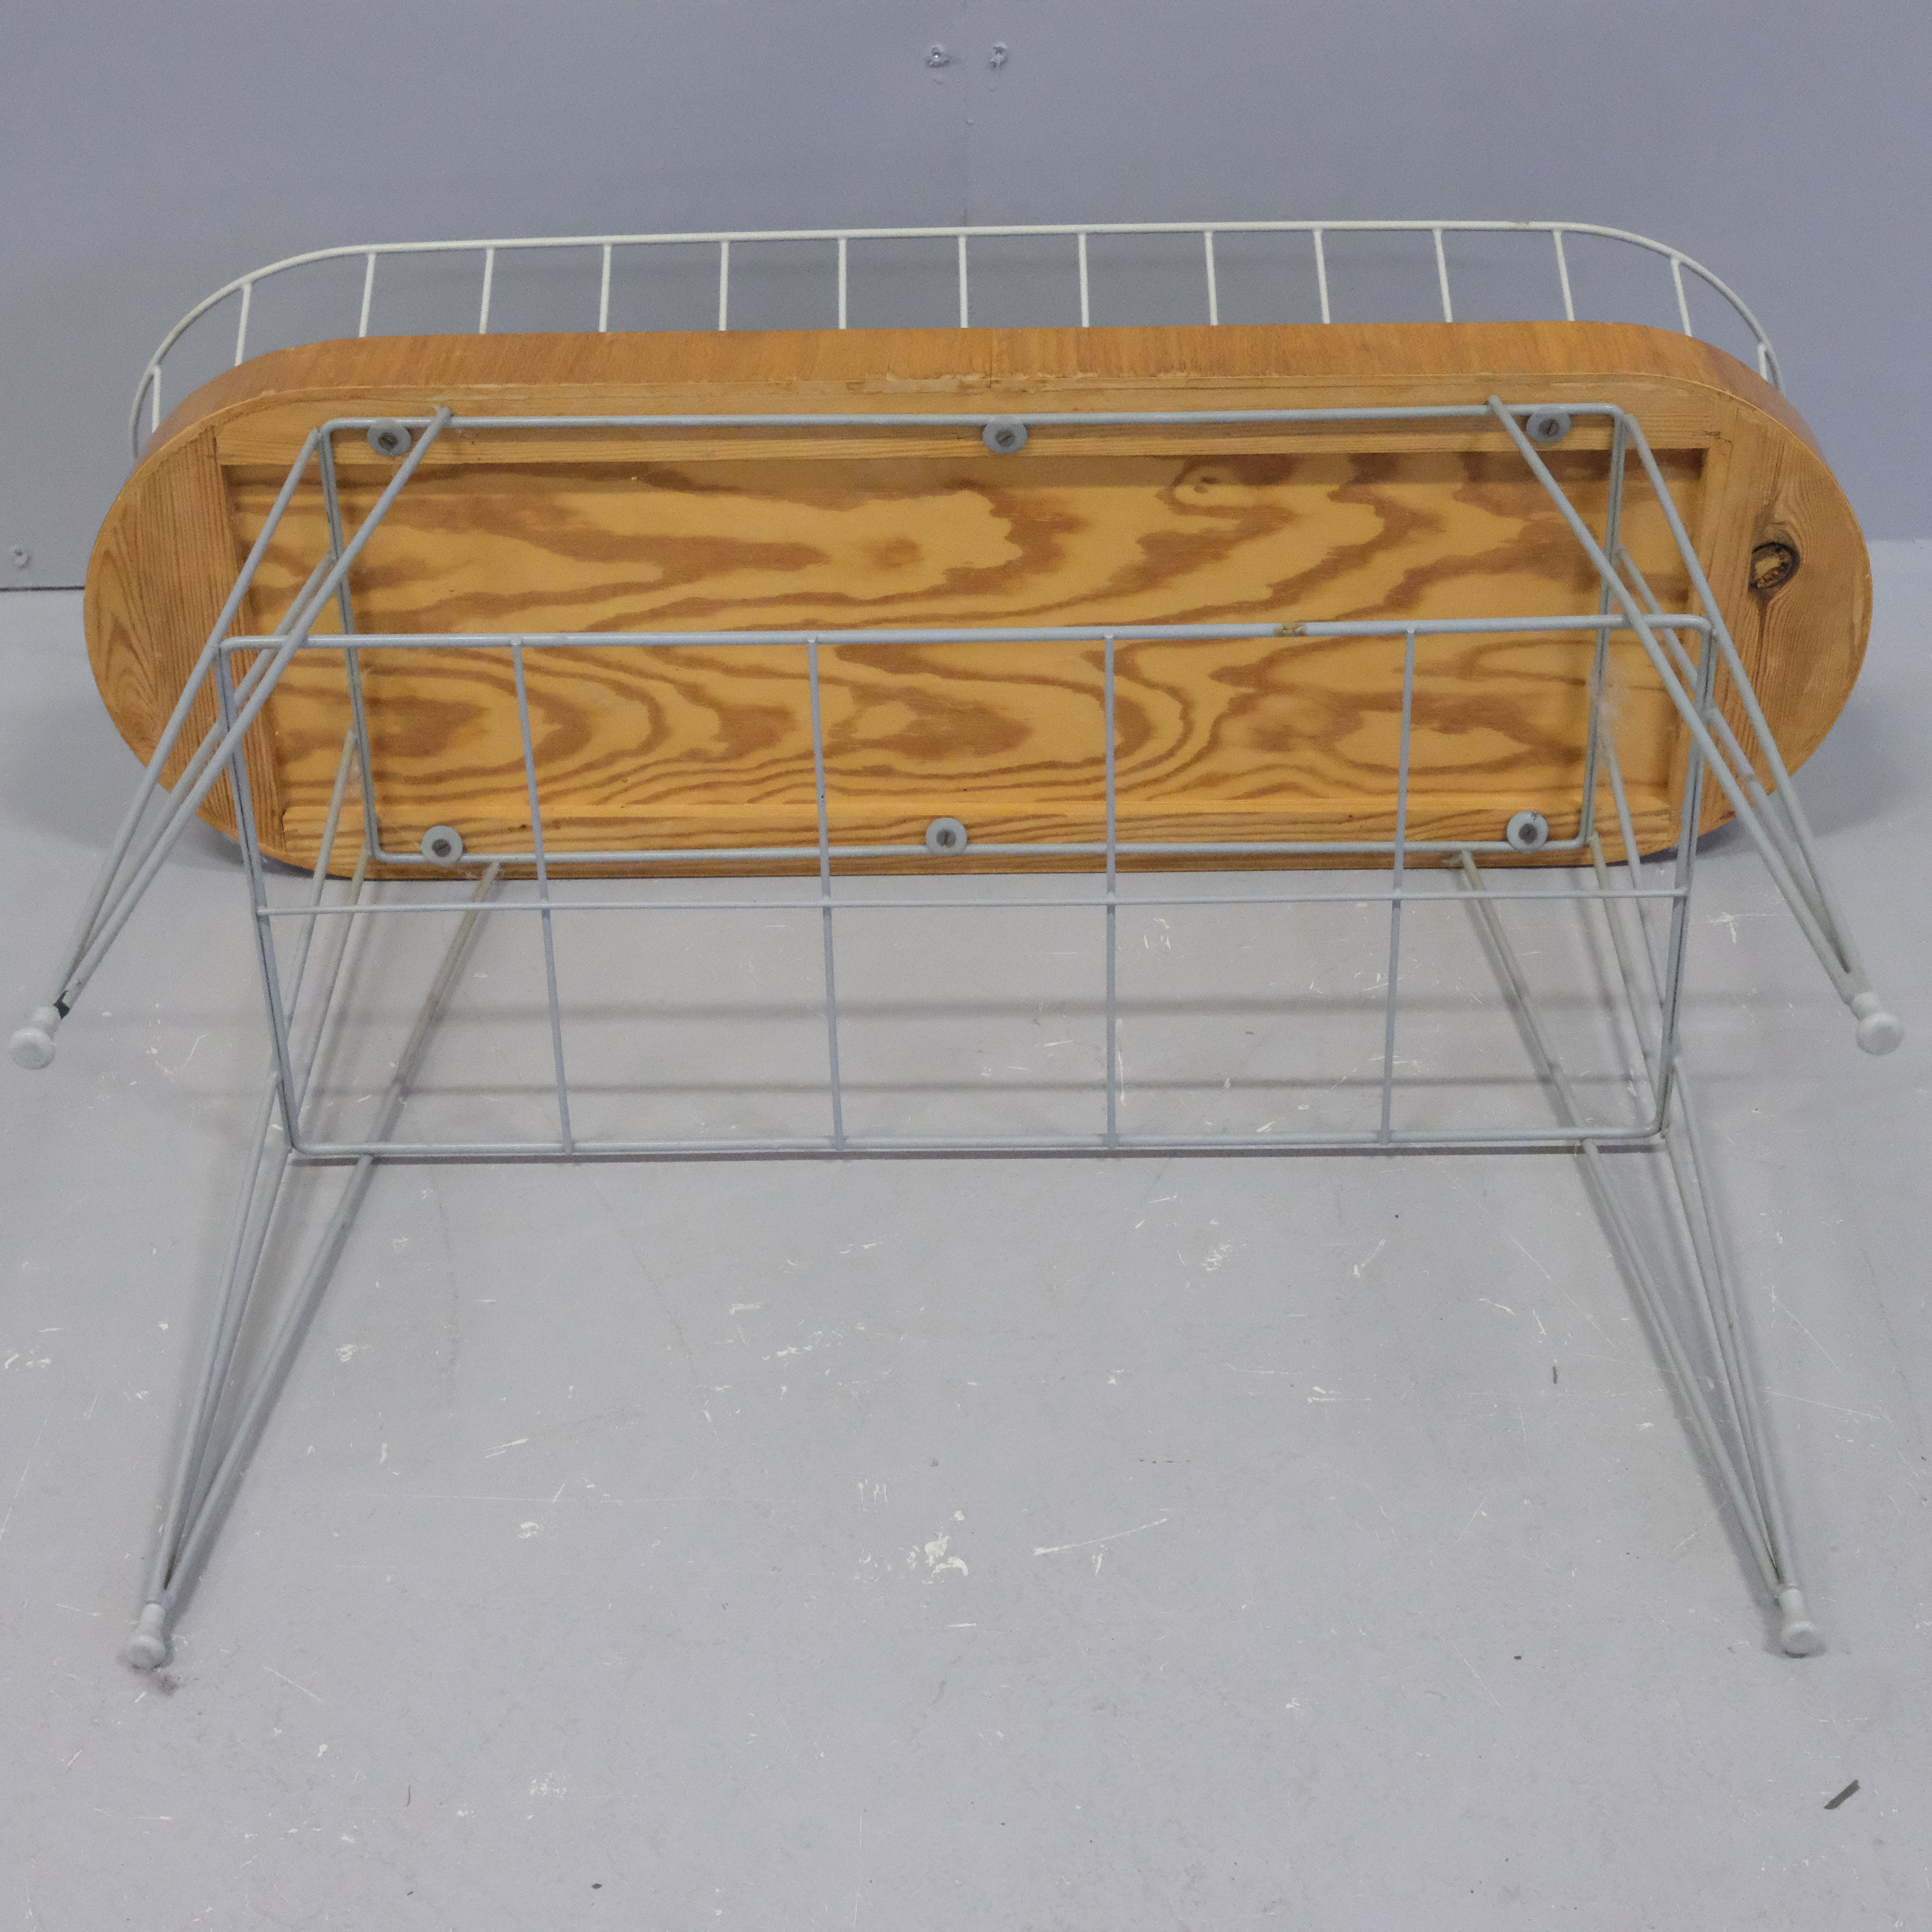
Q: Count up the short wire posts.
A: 15